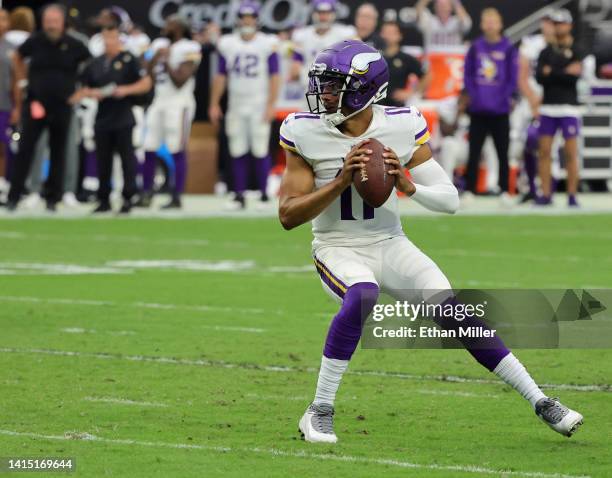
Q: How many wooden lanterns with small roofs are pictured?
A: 0